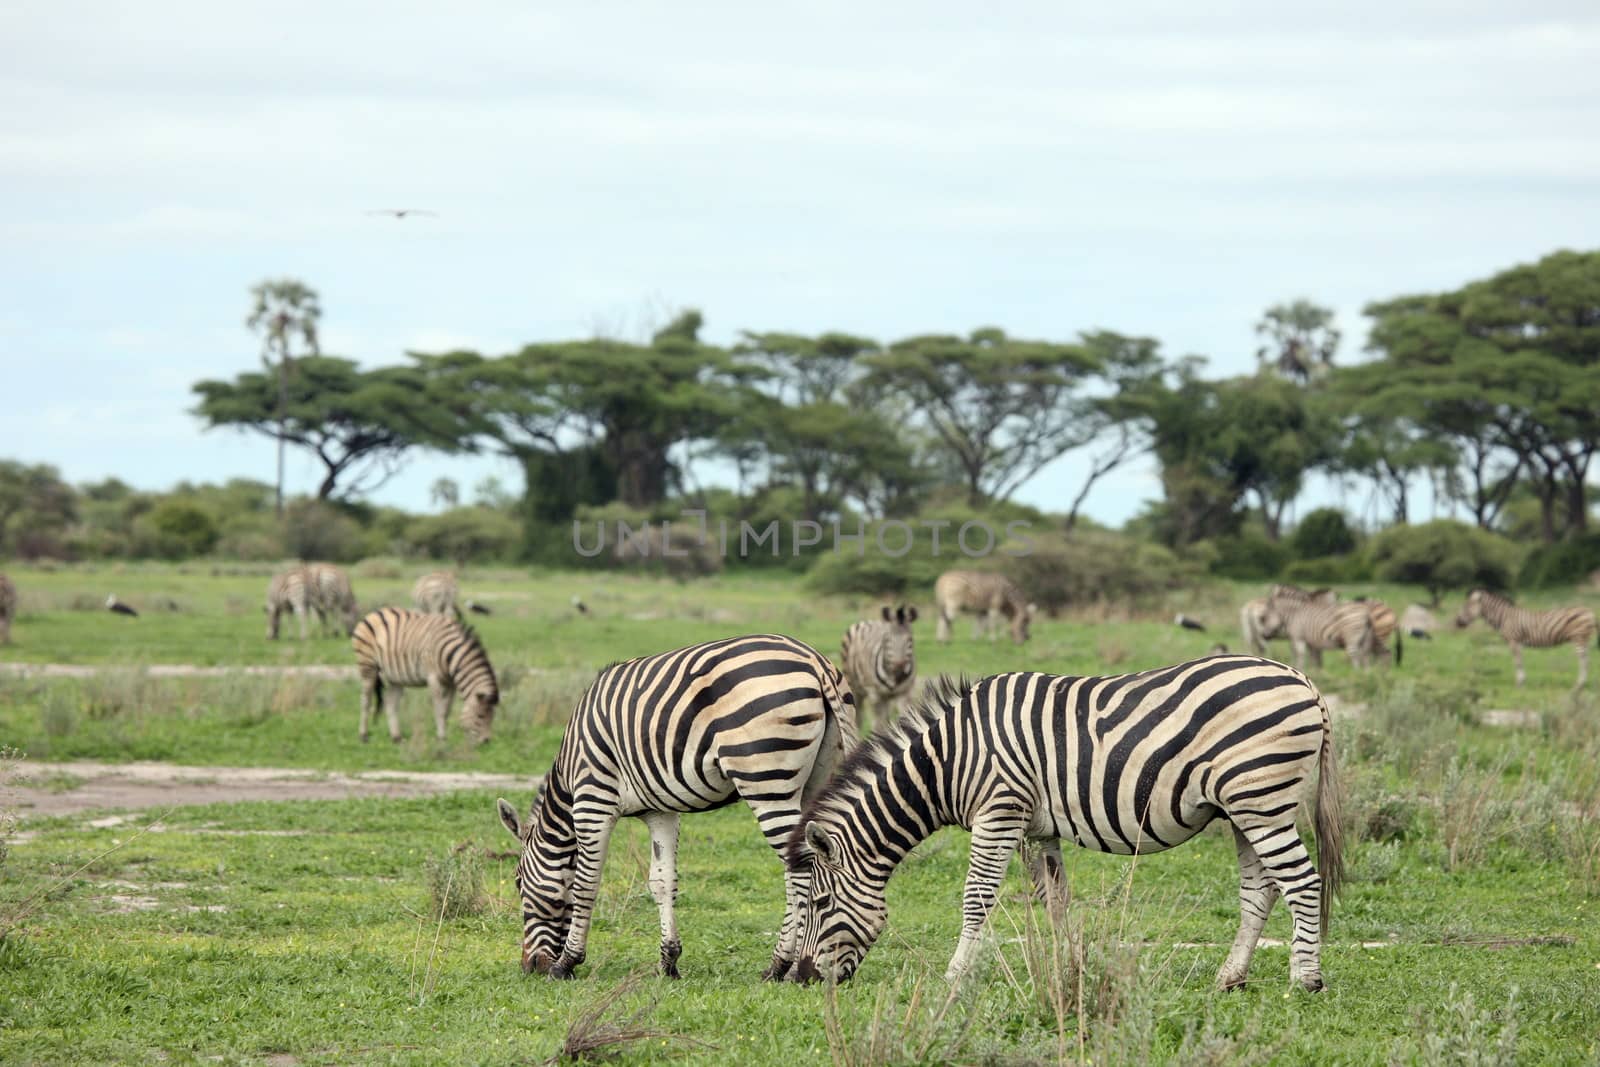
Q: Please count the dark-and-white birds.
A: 5